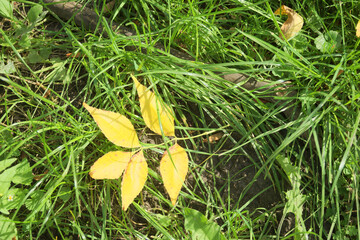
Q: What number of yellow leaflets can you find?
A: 5